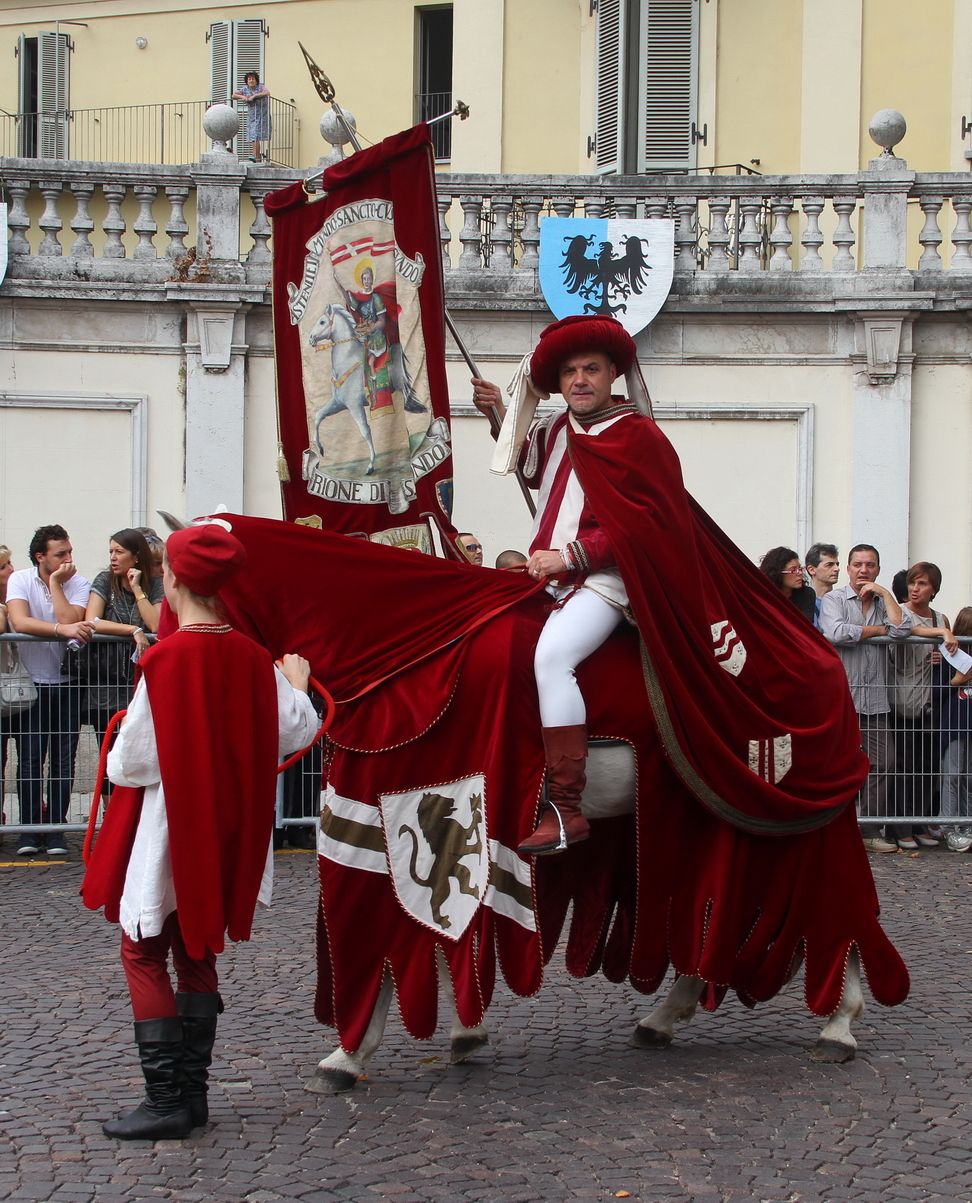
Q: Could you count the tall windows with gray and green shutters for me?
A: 3